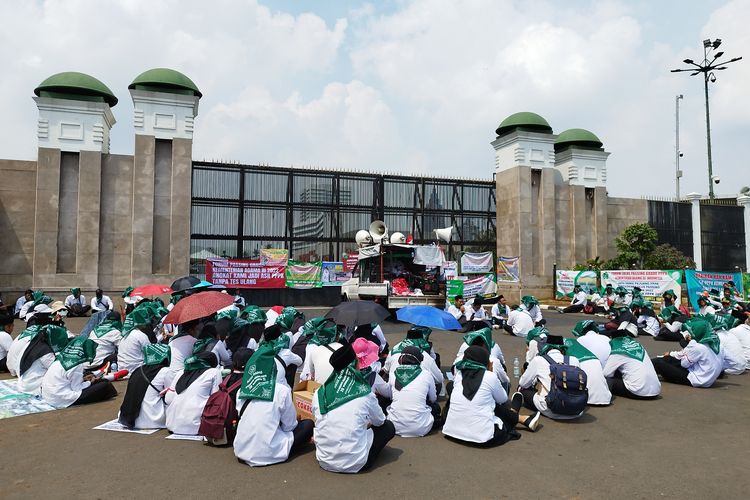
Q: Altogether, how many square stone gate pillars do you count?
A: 4